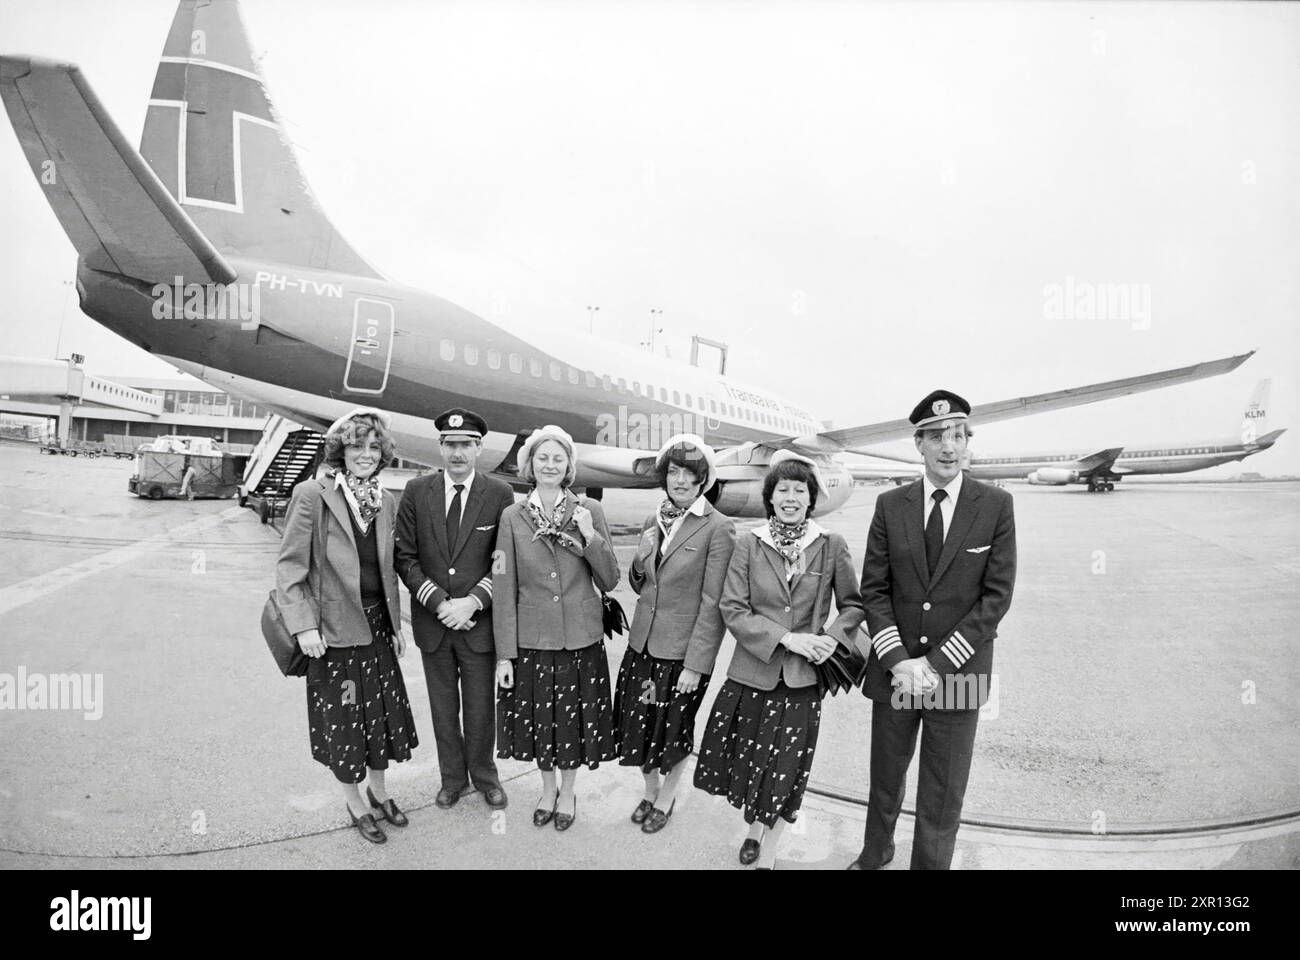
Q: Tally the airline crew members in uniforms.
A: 6